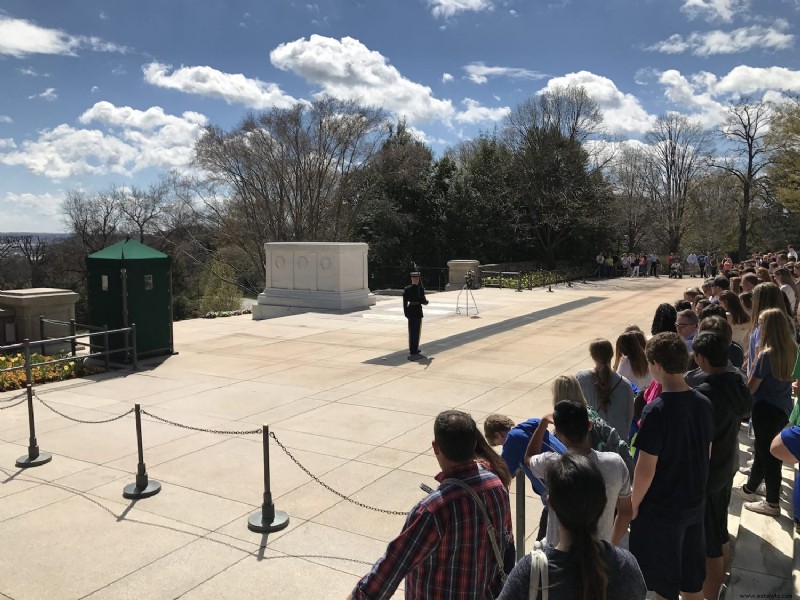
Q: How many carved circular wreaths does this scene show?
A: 3